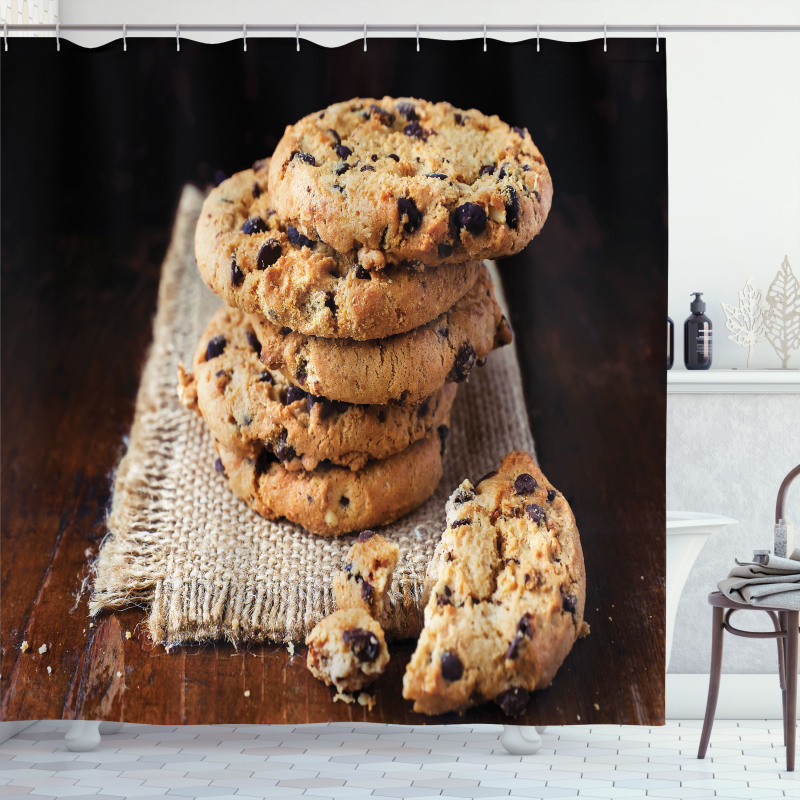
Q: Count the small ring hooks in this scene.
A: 12